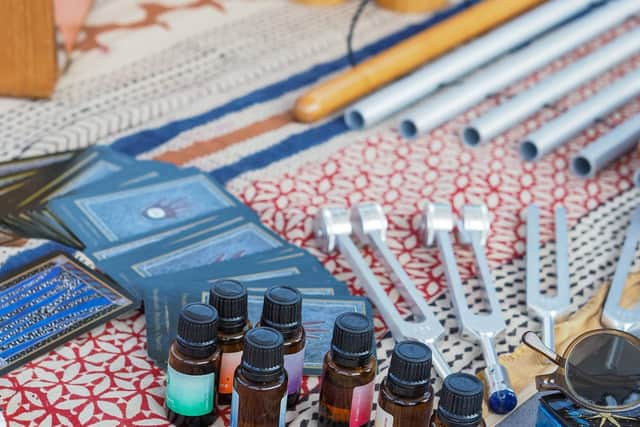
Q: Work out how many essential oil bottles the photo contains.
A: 7